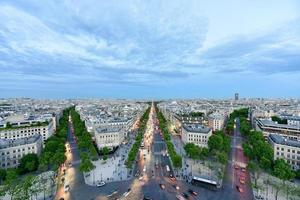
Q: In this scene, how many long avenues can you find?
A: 3